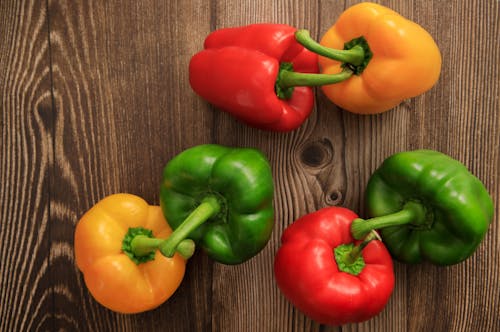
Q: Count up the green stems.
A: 6